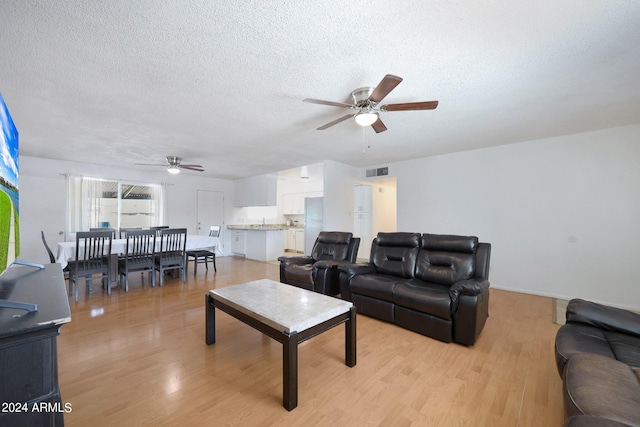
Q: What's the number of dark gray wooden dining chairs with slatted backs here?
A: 8